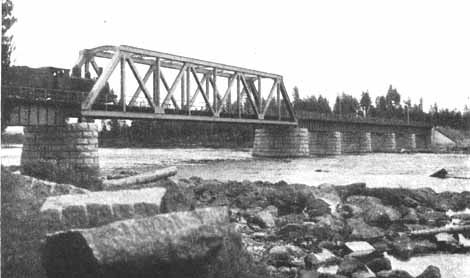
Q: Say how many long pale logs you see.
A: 1